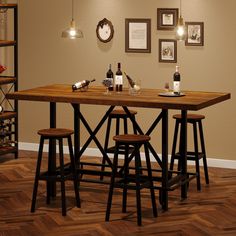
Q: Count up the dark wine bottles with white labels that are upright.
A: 3